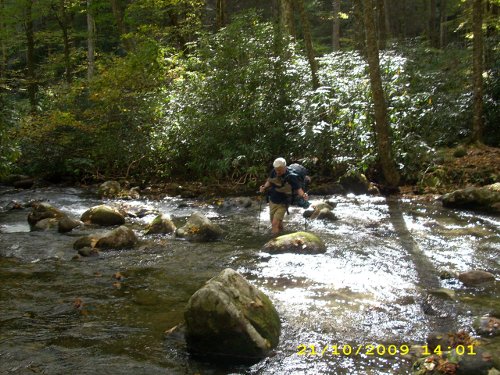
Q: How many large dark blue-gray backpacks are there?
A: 1